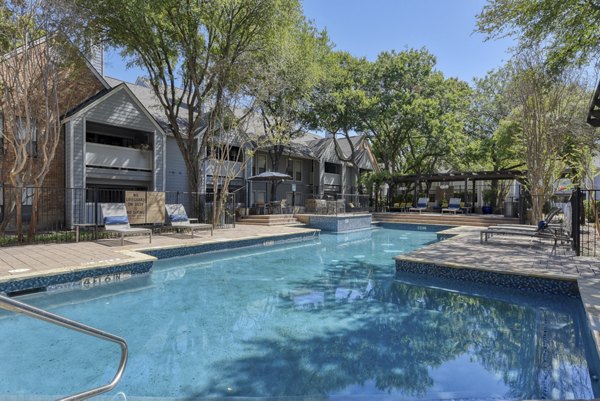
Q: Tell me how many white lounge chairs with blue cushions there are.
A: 4